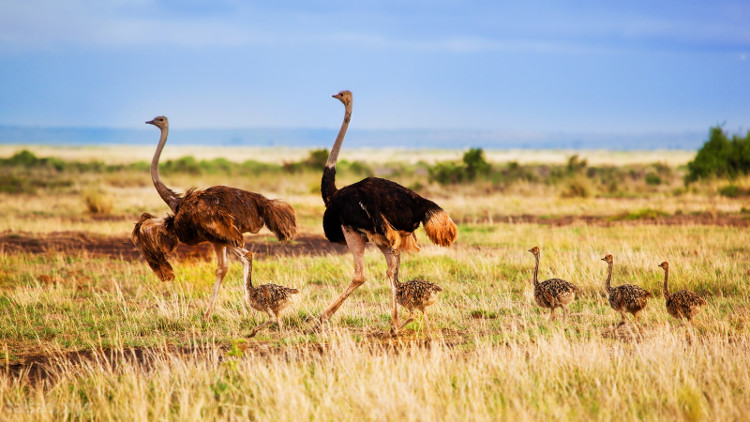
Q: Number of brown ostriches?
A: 1